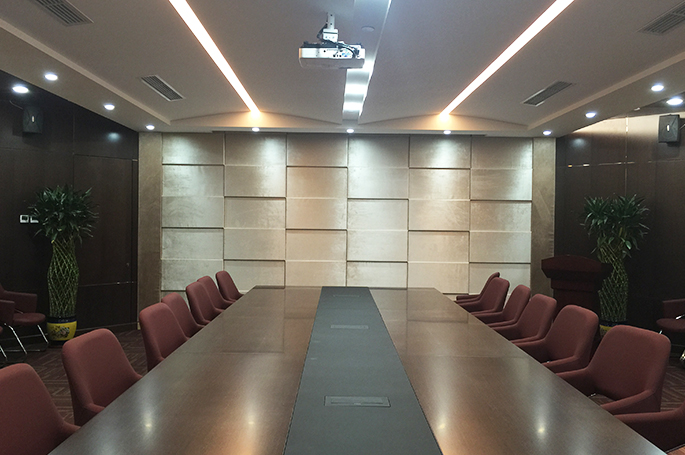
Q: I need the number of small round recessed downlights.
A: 11